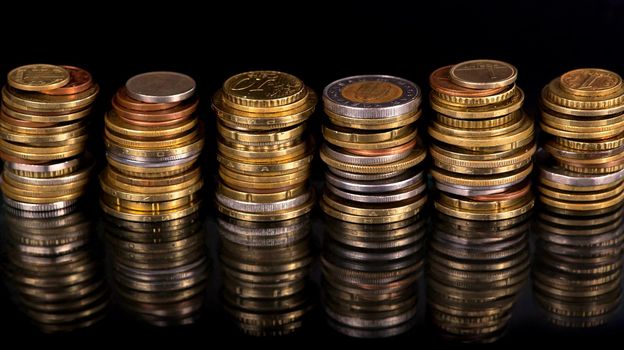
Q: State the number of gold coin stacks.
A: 6